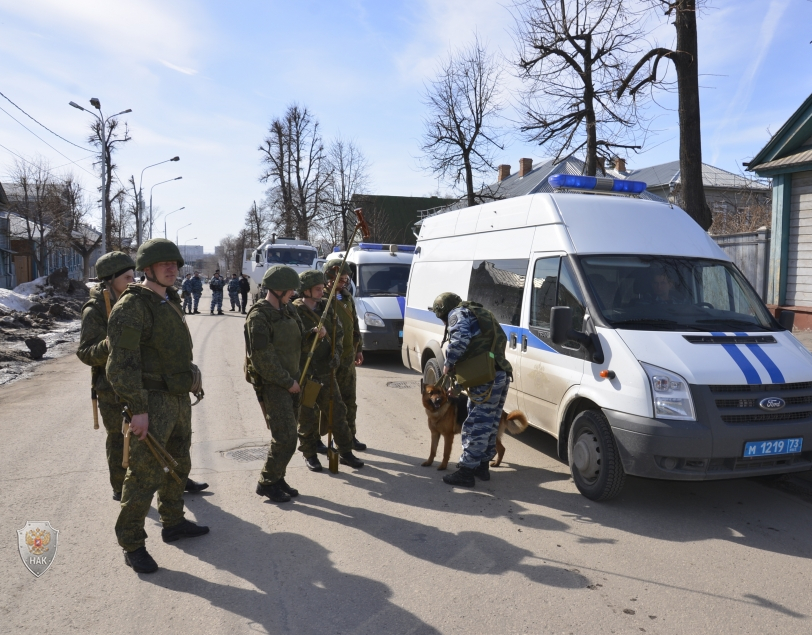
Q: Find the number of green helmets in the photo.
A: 6